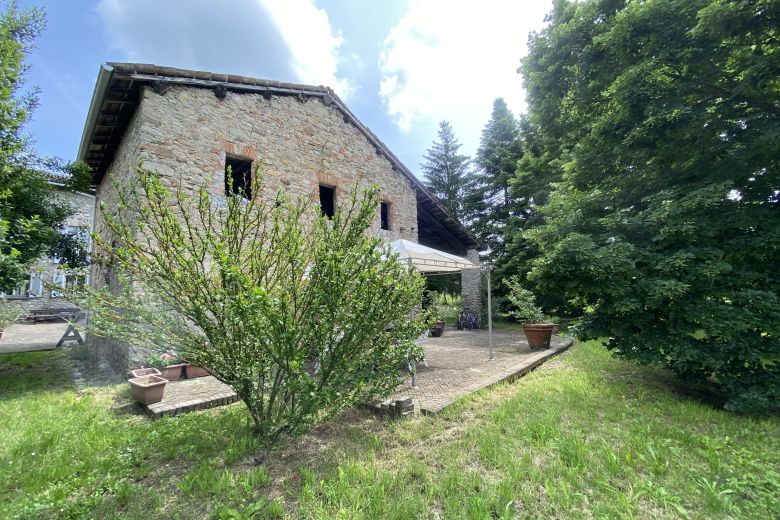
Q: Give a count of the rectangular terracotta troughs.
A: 4